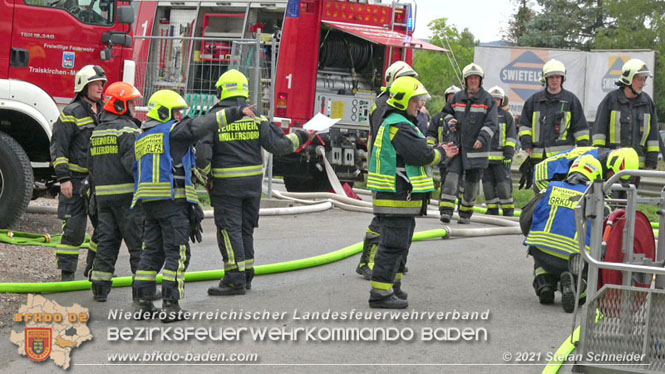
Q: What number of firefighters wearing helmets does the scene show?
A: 13